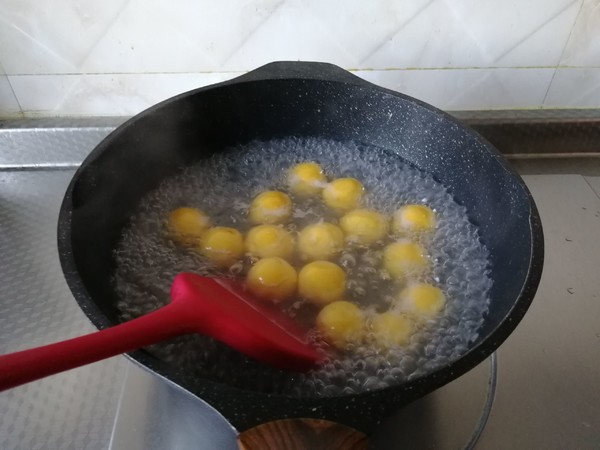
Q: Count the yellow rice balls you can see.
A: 15